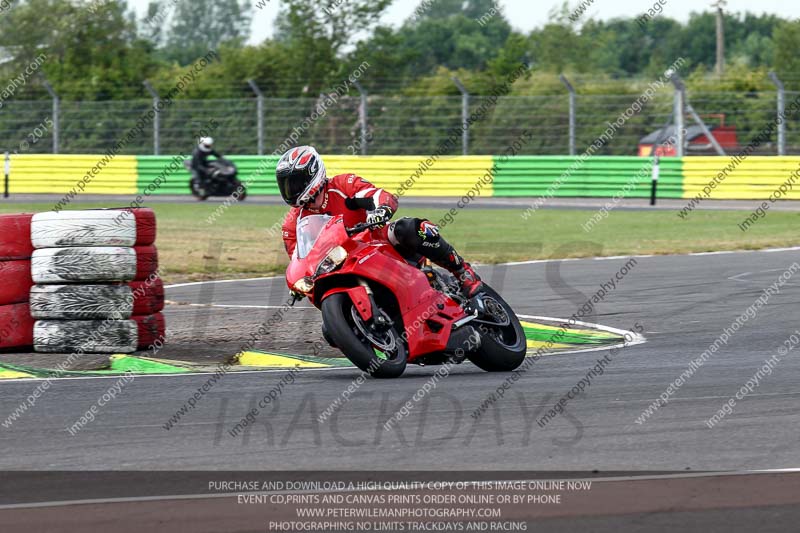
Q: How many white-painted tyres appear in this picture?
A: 4